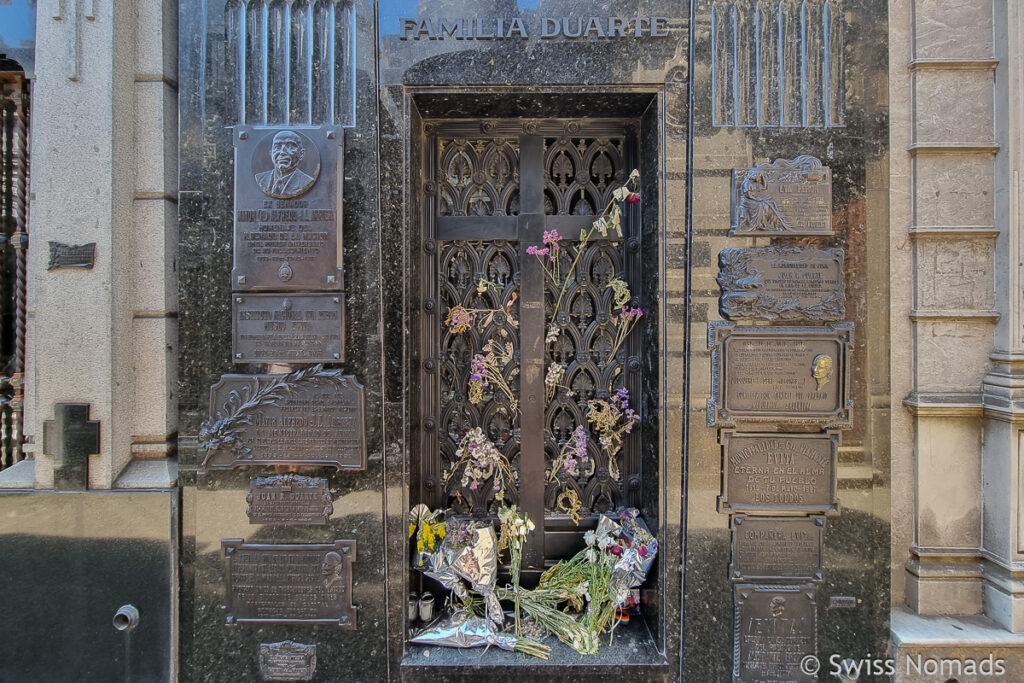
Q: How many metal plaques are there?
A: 13